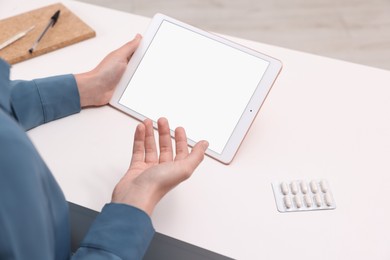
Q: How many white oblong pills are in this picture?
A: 10